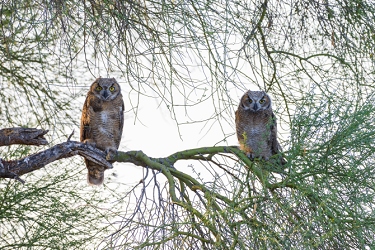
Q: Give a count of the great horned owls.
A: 2